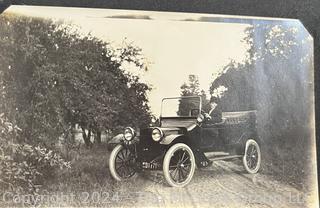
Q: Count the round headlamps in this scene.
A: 2